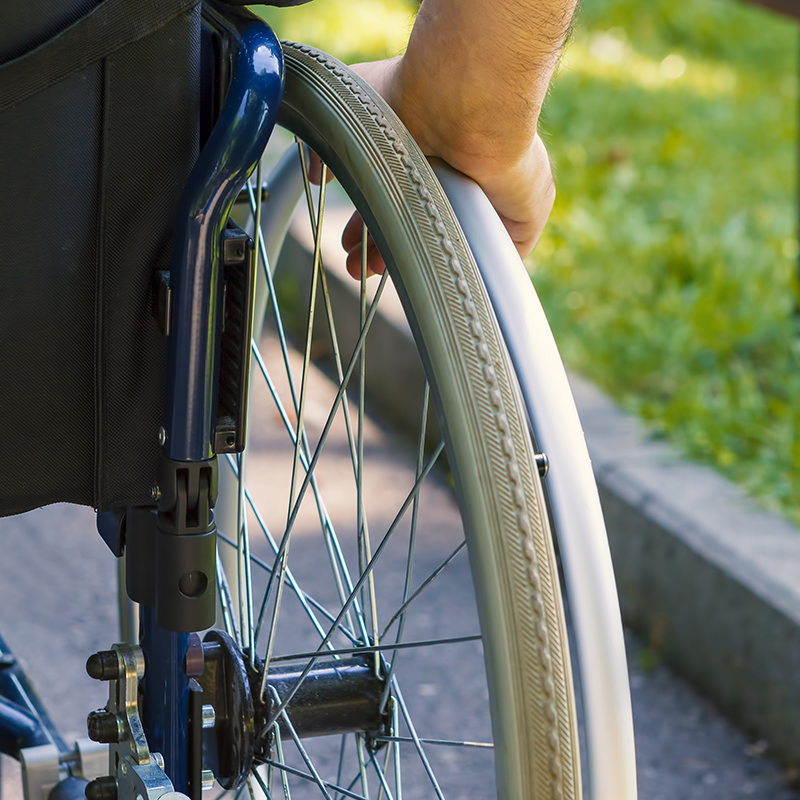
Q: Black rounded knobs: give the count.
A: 3